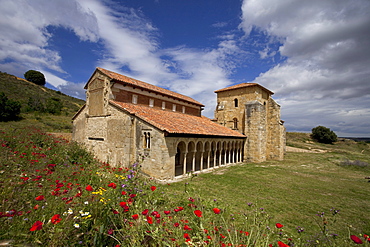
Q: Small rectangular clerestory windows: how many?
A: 5